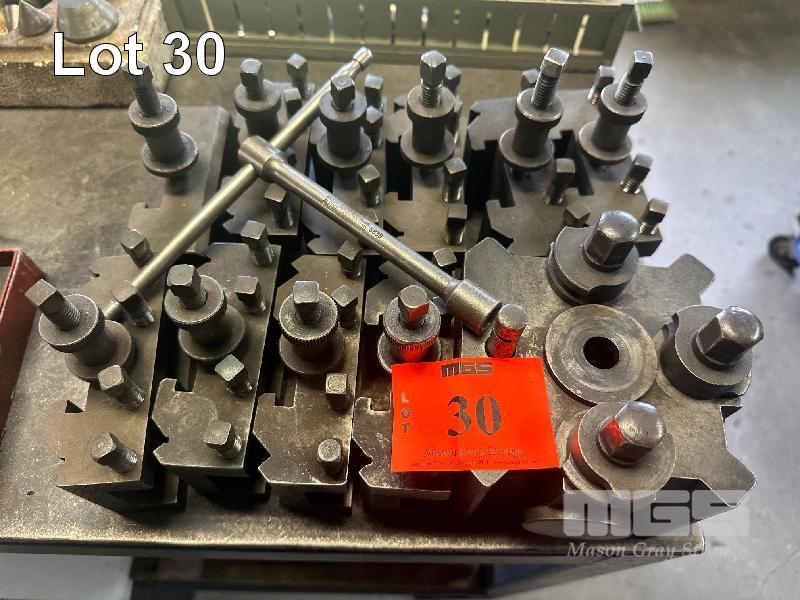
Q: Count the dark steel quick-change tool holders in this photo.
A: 10